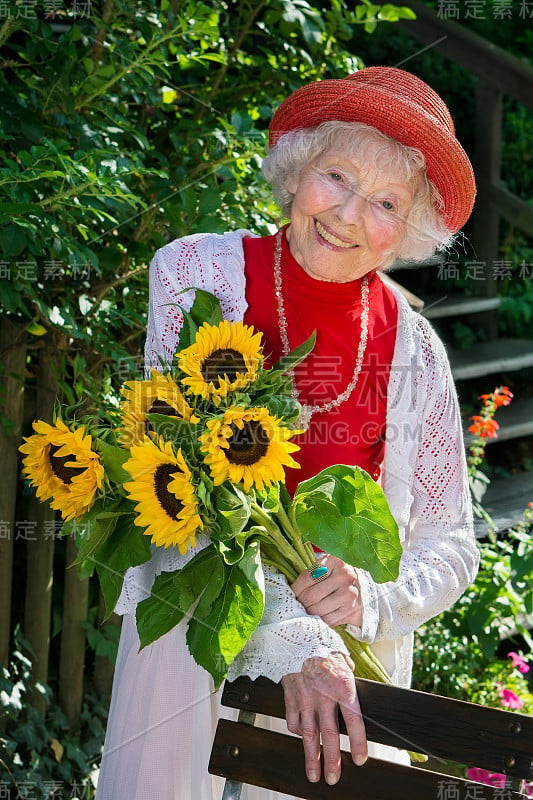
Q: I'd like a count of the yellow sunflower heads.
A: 5